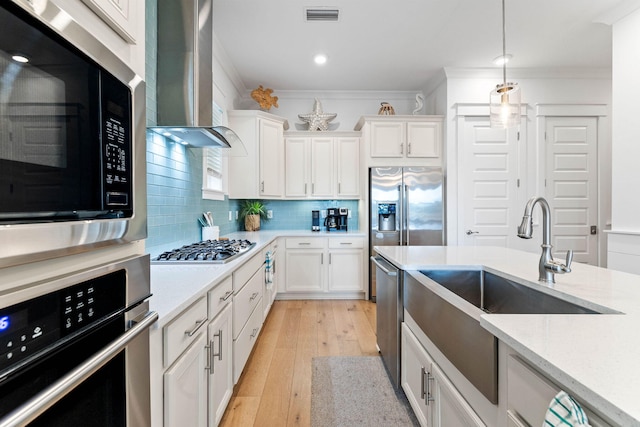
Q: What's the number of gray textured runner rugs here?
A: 1